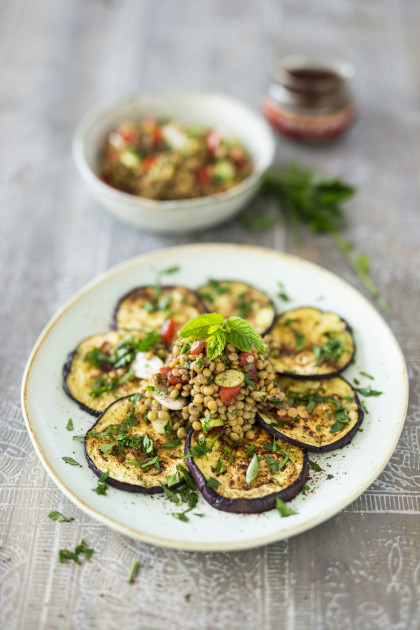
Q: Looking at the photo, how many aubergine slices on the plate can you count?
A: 7